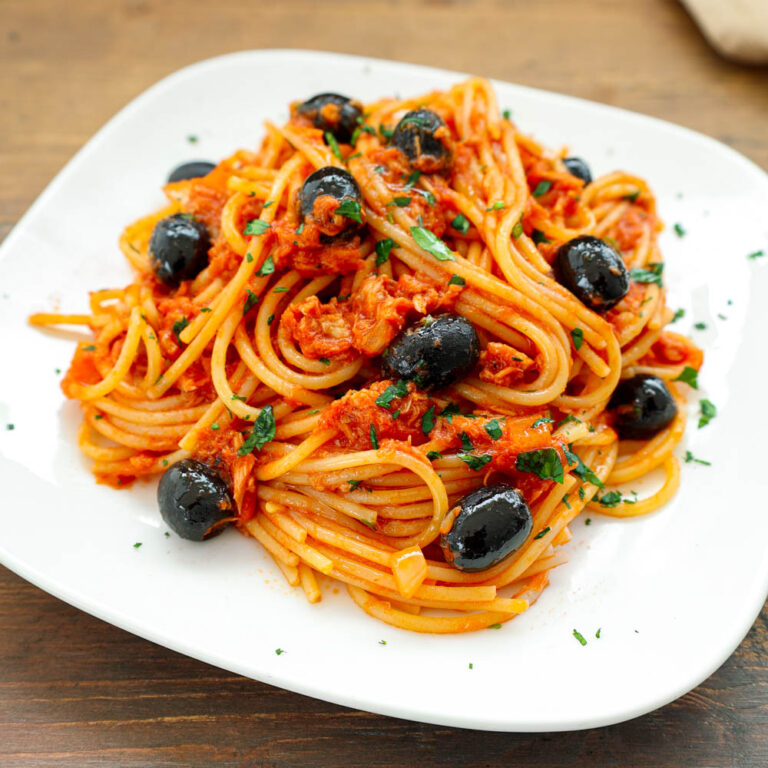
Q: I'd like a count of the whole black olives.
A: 11